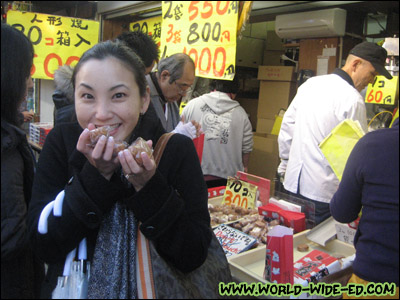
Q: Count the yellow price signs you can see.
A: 5